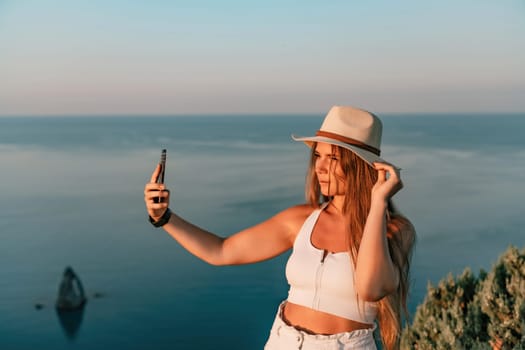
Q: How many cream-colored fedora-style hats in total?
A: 1